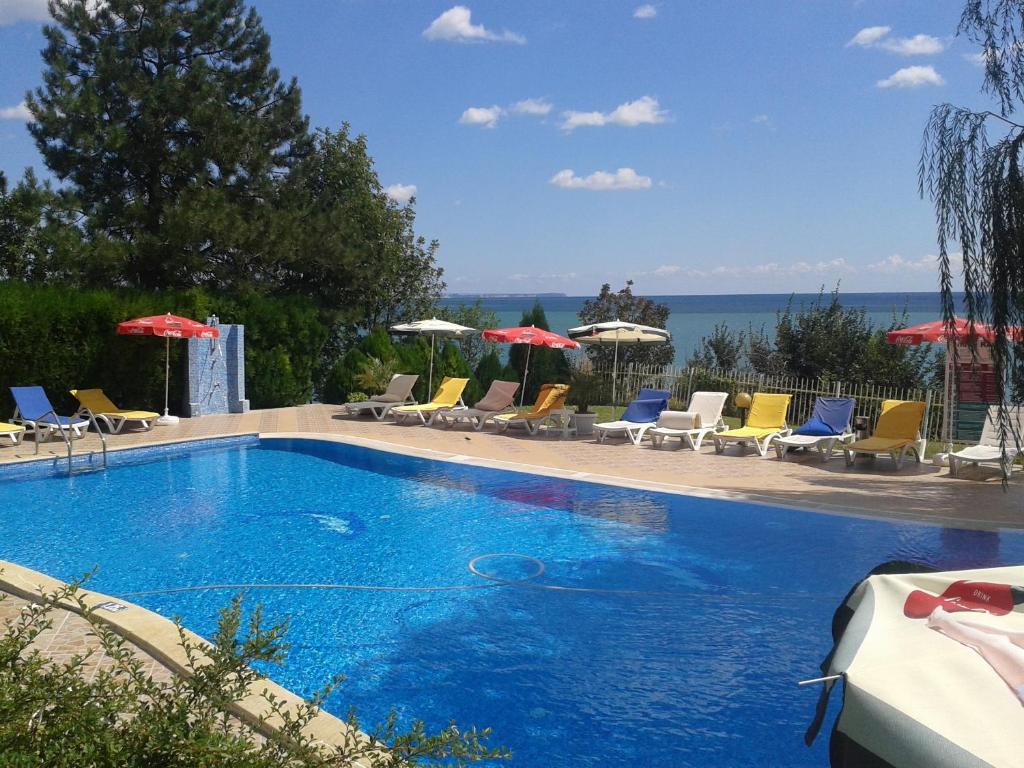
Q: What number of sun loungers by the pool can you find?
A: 13